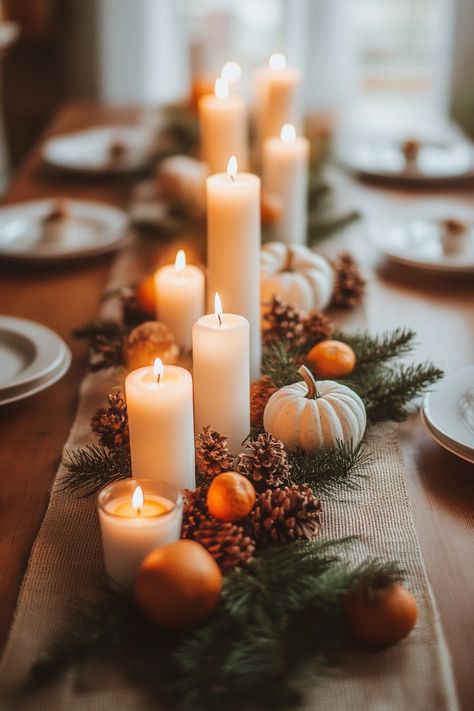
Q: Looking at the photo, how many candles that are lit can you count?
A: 9